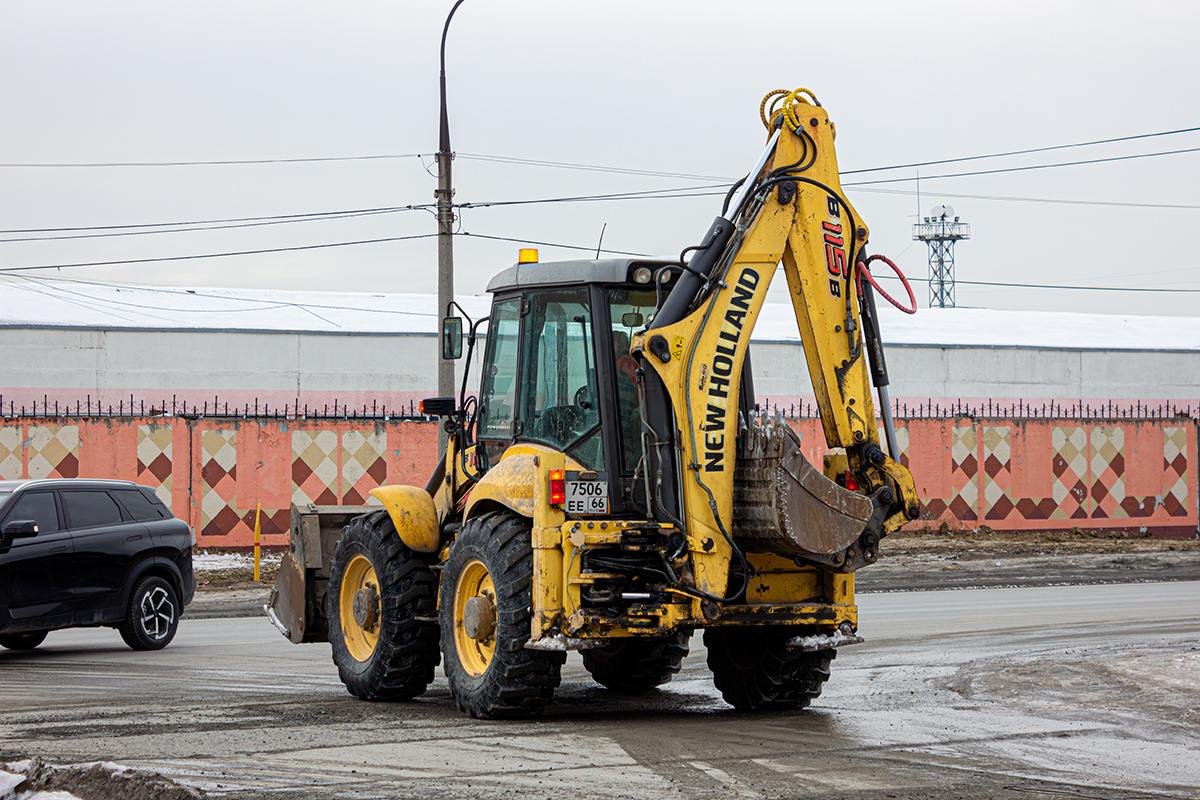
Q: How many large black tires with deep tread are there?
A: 4